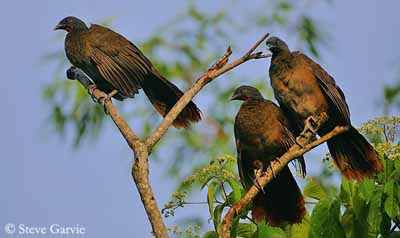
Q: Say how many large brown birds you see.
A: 3